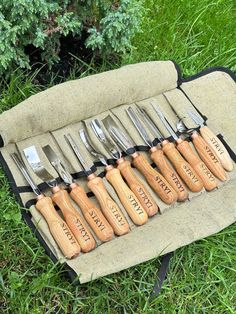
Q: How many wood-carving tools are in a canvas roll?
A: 12